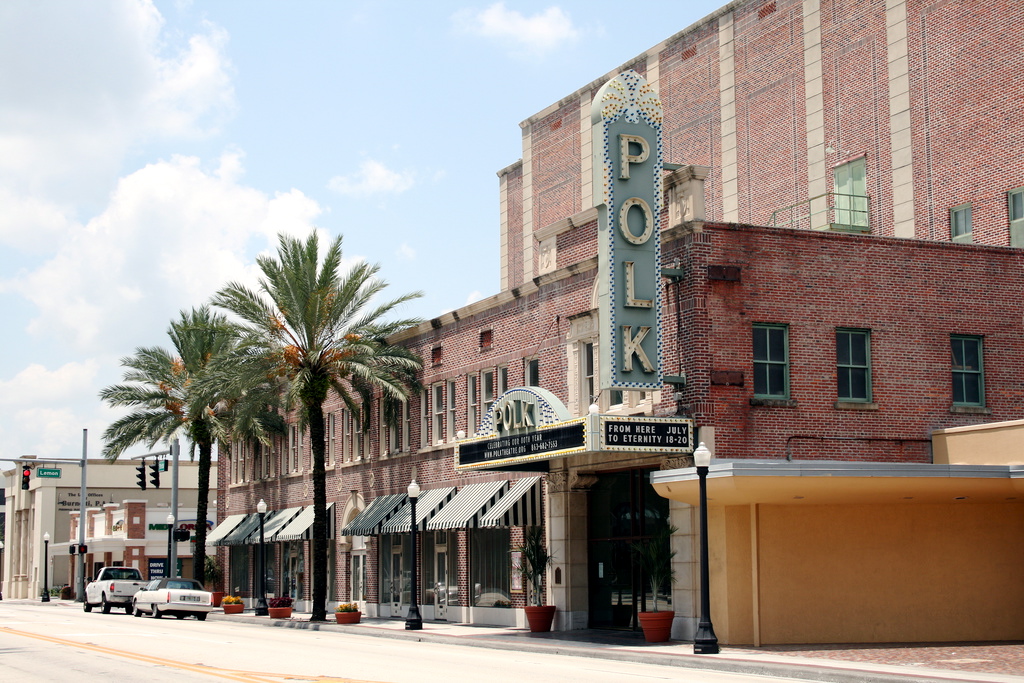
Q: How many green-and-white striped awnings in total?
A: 8